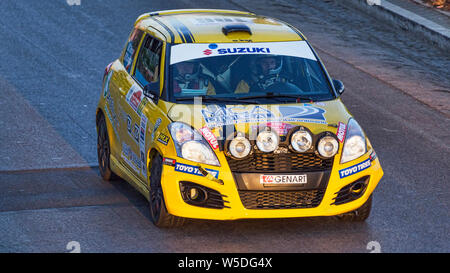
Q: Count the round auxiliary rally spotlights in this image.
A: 4